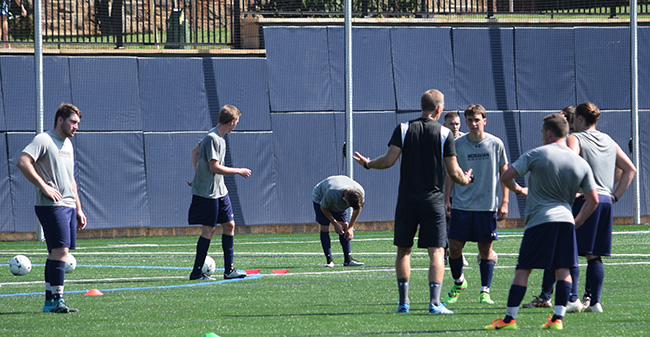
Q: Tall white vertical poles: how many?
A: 3